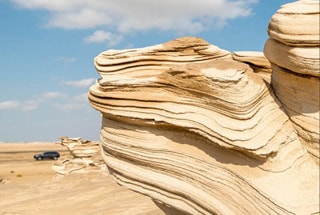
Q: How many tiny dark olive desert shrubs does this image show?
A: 2